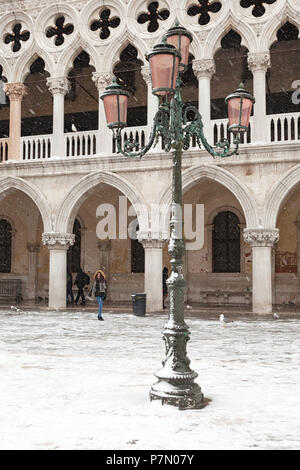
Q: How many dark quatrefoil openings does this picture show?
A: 6